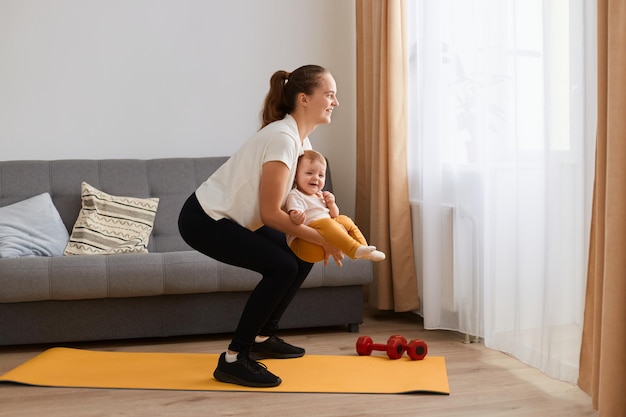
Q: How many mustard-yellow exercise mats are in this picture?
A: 1